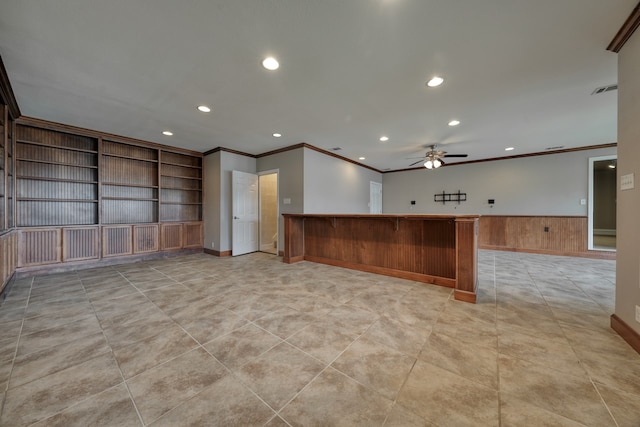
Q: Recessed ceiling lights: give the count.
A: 9